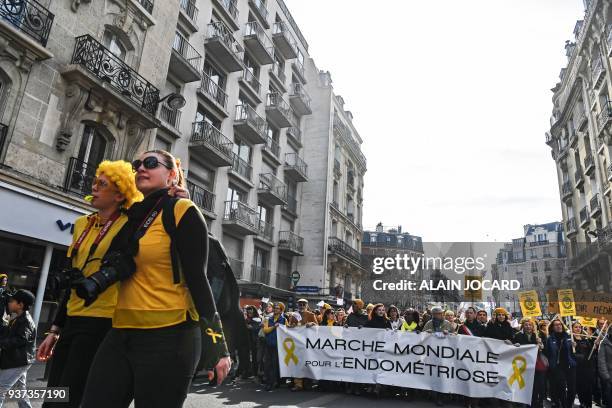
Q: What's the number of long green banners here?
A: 0